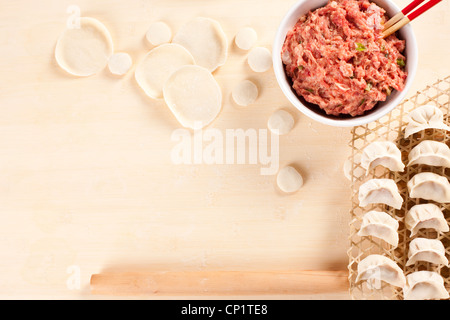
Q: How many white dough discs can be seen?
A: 11